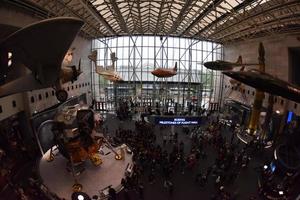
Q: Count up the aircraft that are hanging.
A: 5